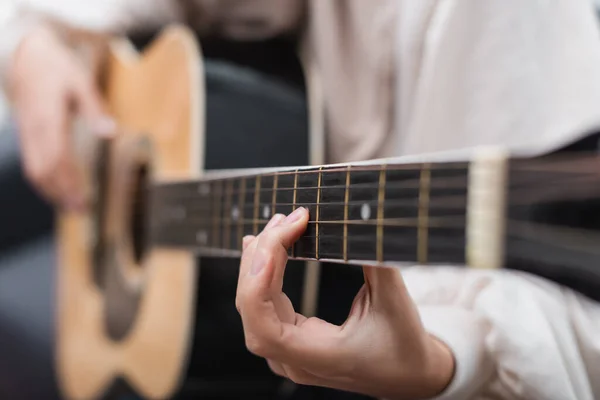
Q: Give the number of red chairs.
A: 0